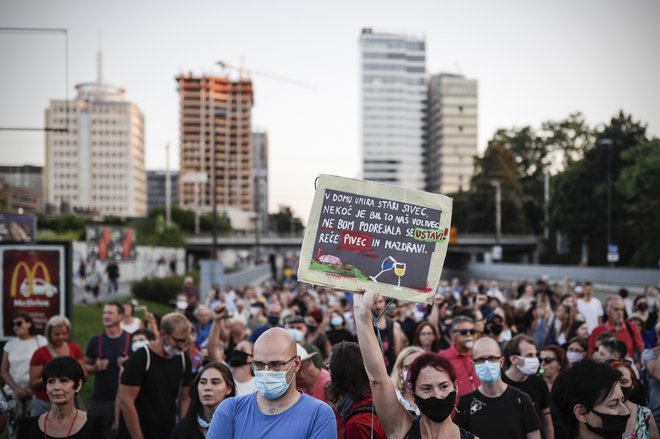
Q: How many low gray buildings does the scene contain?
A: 2